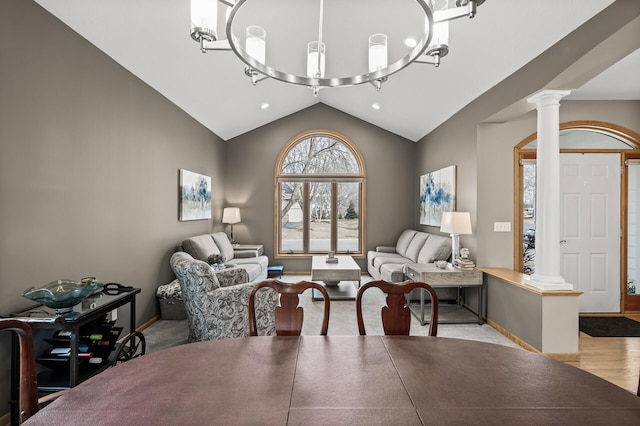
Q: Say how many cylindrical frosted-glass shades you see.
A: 5